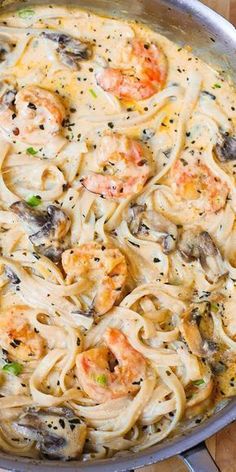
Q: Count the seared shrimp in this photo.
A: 7